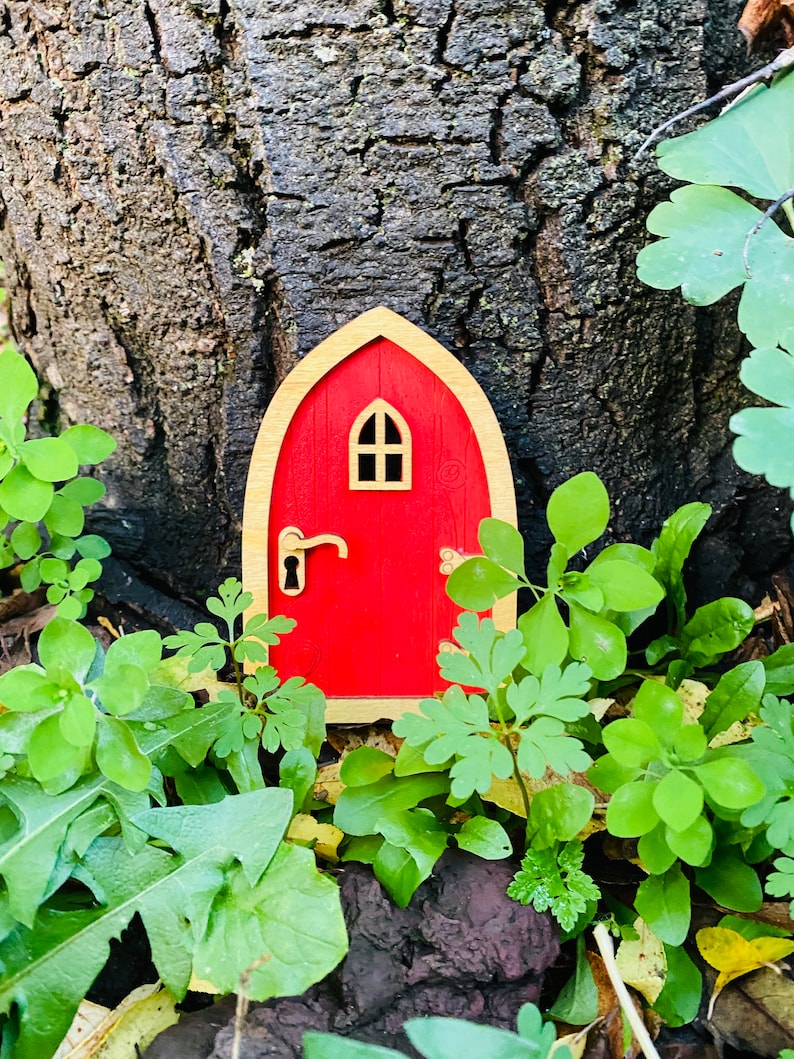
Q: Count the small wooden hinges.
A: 2